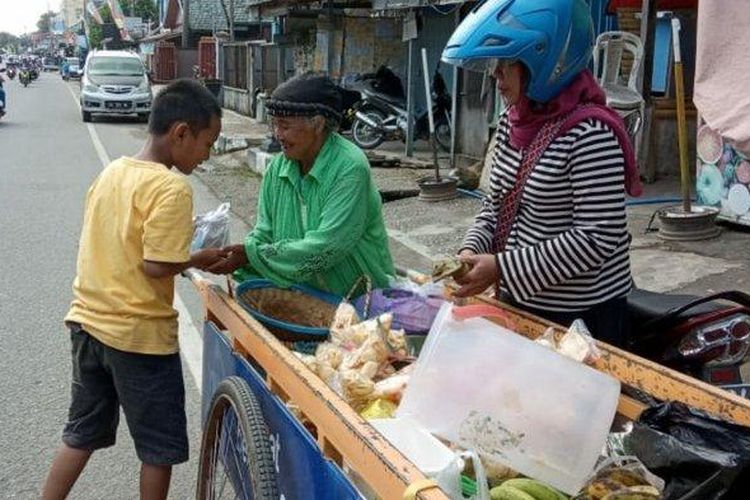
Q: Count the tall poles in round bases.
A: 2